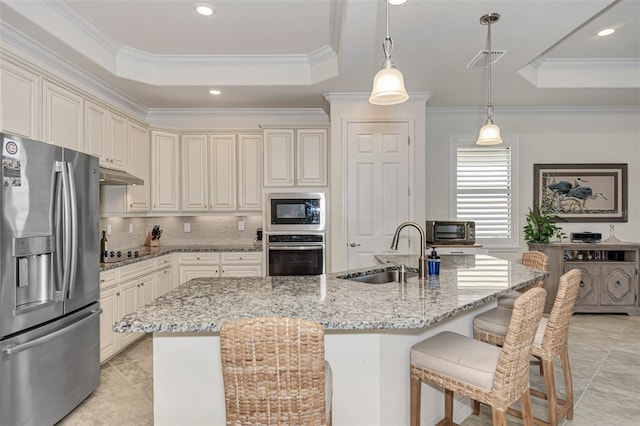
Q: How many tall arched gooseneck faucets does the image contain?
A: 1